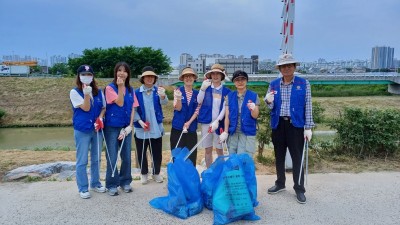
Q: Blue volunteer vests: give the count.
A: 7